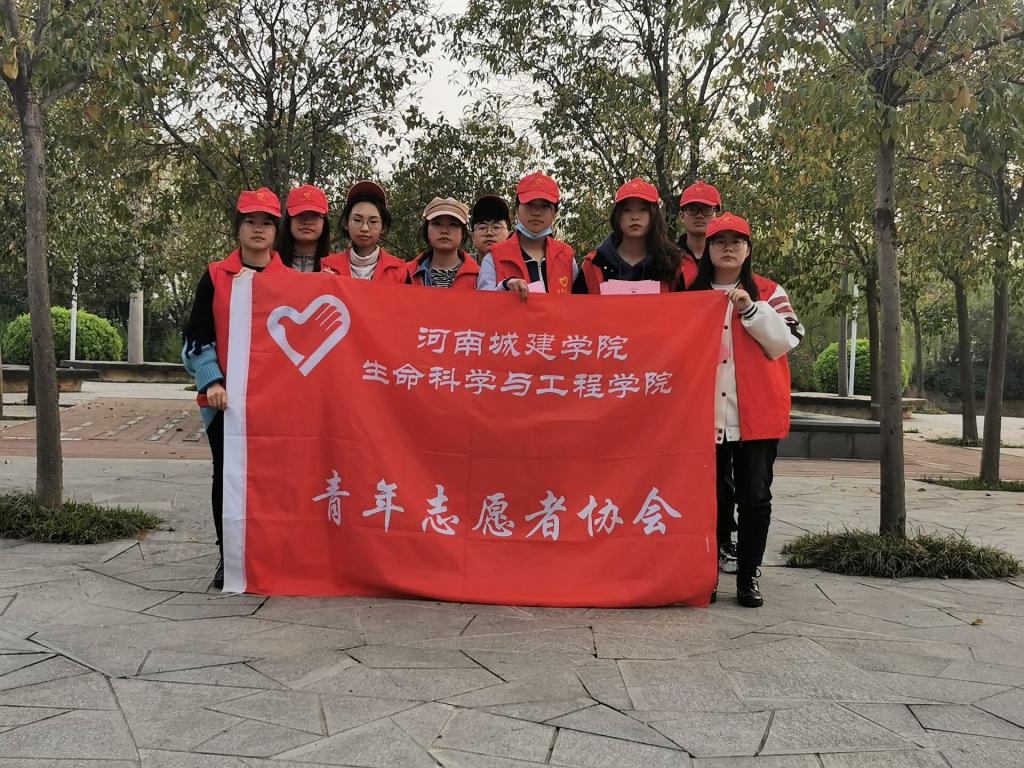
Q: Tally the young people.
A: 9